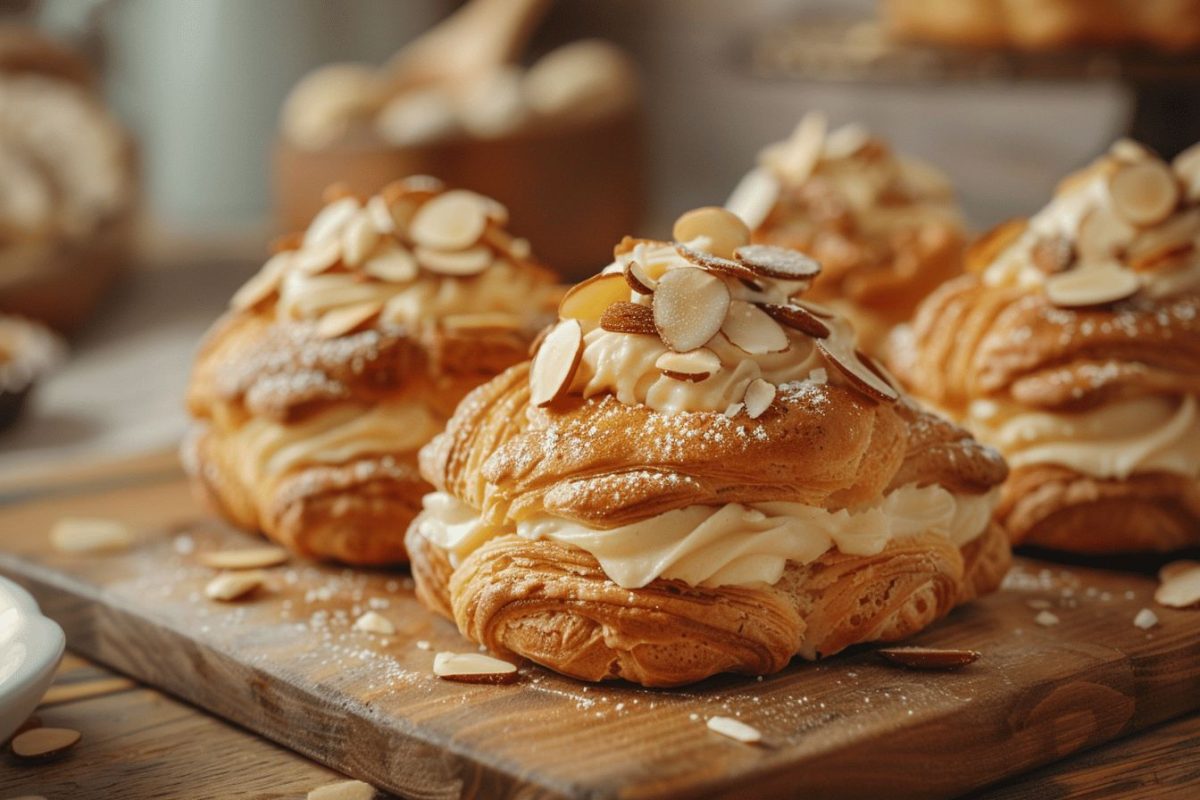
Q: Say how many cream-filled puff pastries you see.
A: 4